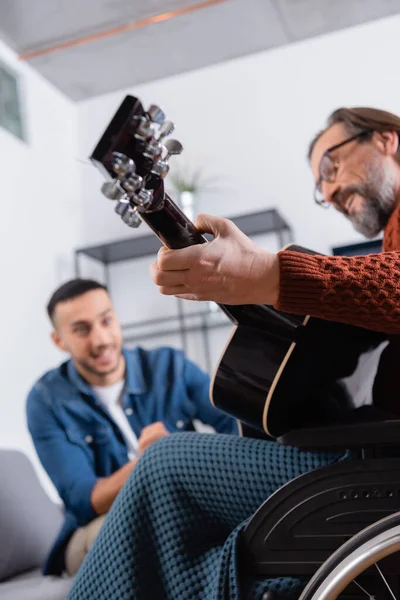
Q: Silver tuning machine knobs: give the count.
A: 6